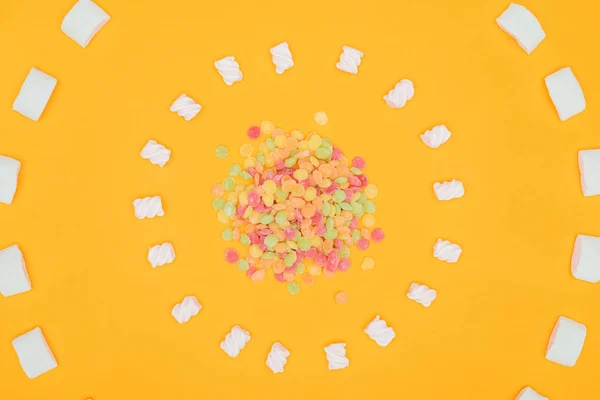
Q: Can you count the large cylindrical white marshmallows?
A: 11